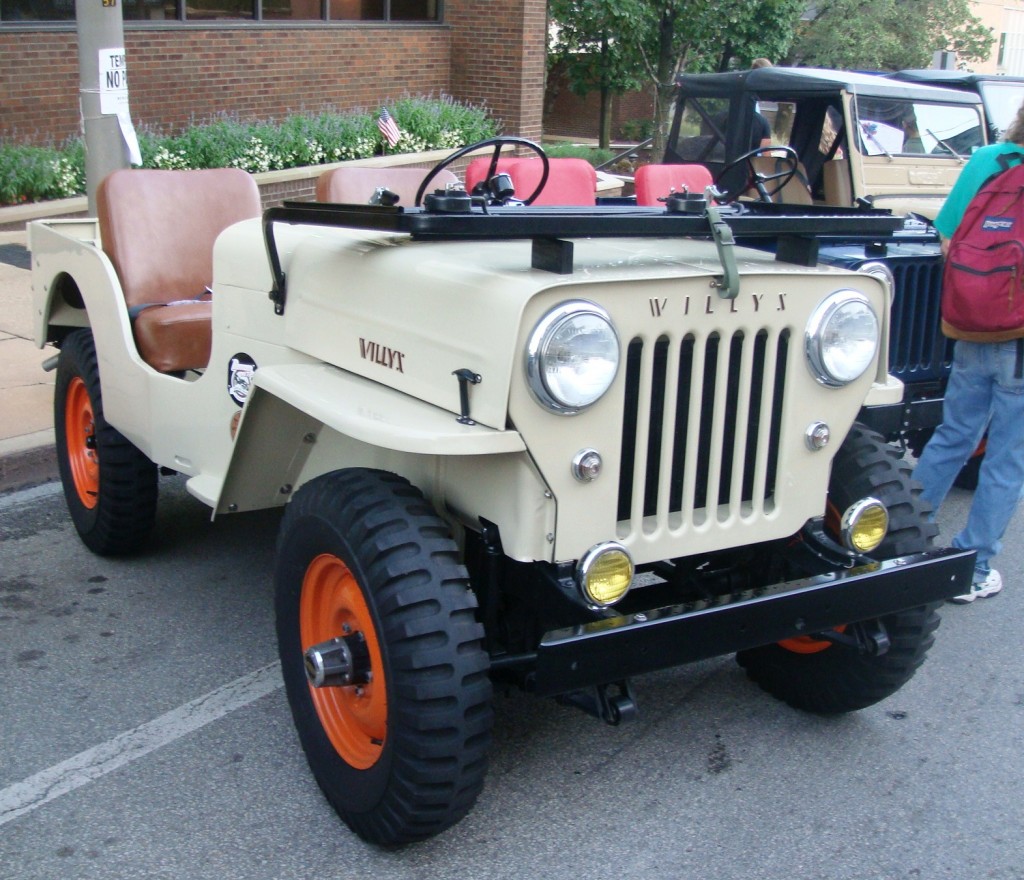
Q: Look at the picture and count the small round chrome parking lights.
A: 2